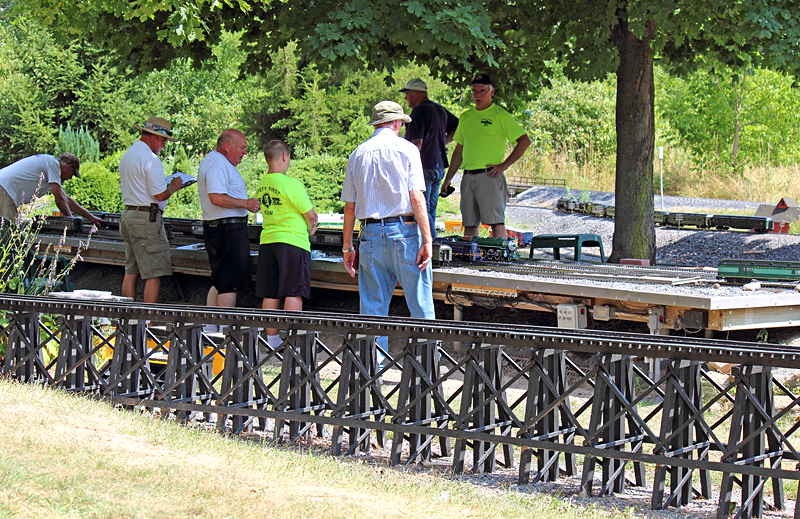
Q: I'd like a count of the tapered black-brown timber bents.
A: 13